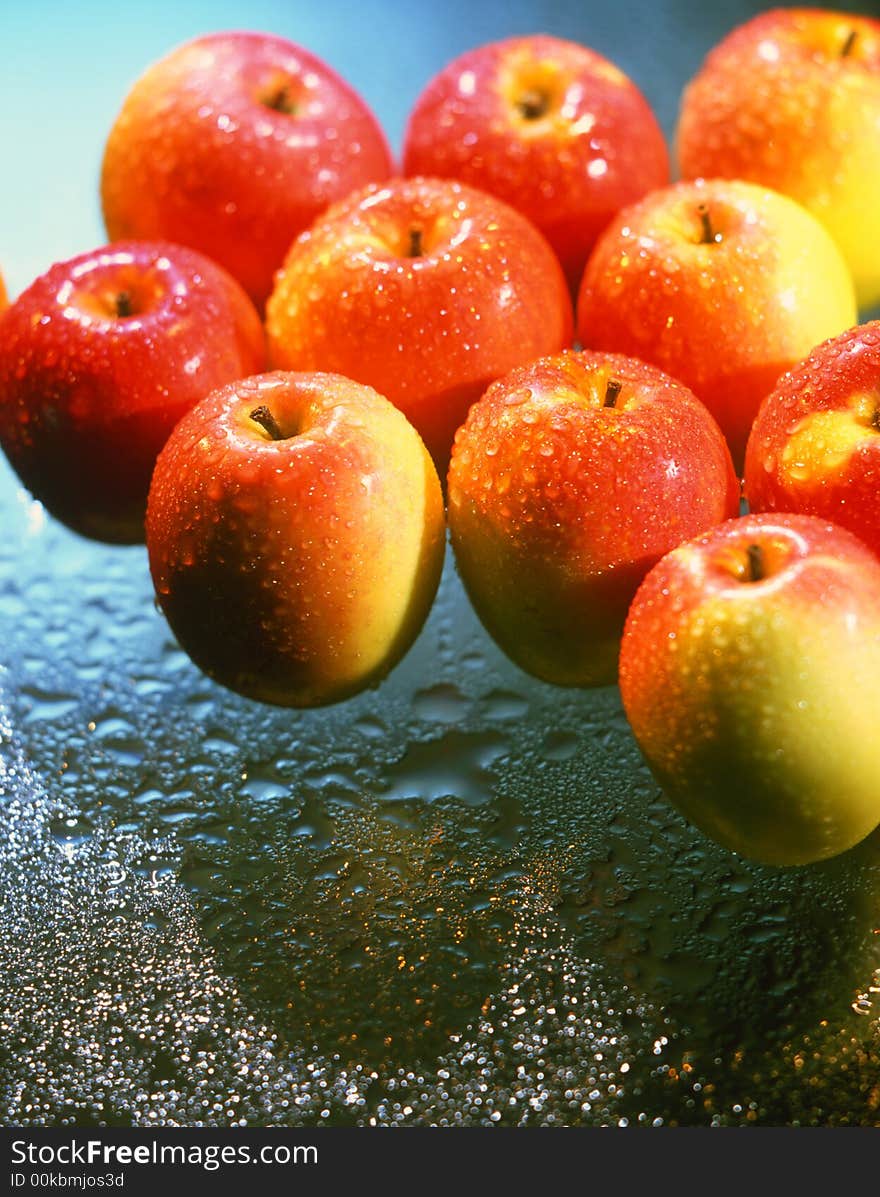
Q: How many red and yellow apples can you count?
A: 10